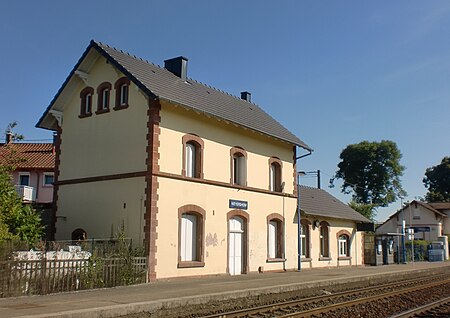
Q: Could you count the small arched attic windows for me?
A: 3